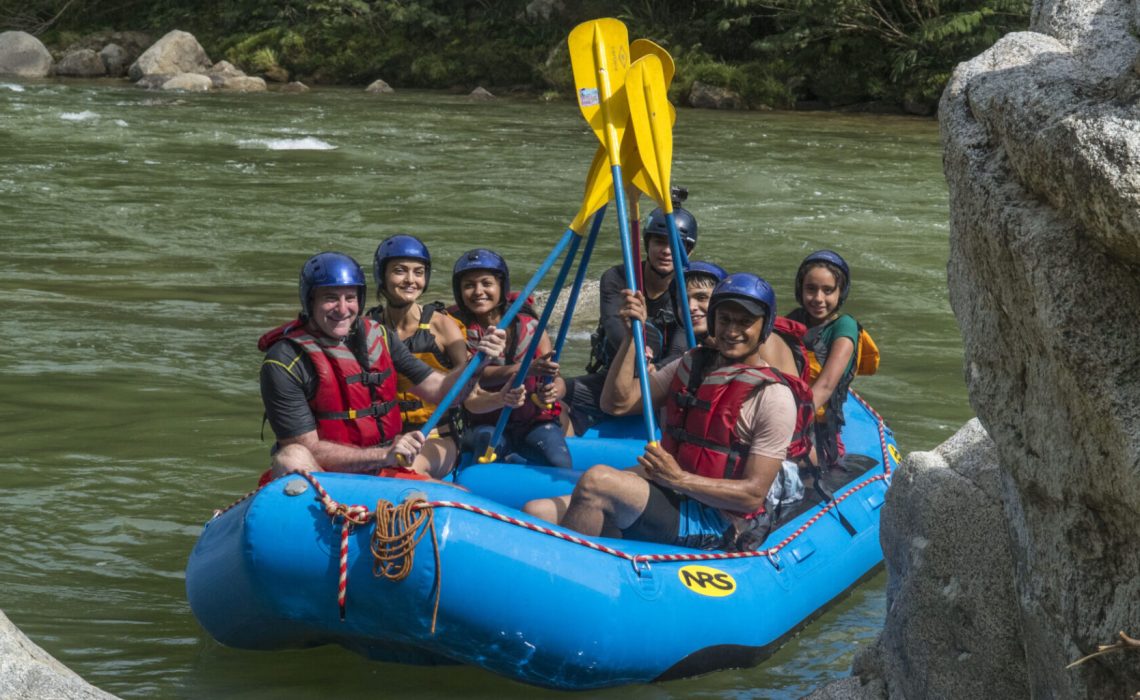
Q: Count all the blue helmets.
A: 6